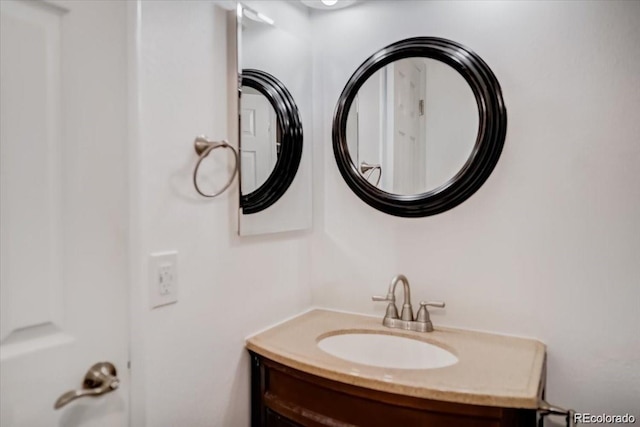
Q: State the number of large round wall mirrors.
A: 1